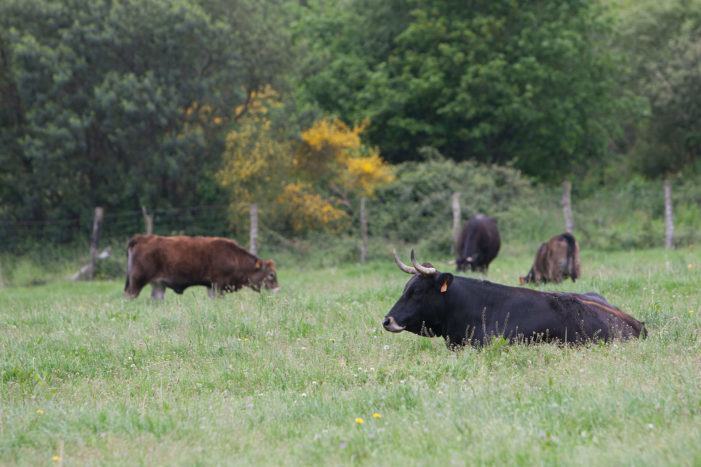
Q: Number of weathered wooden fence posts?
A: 7